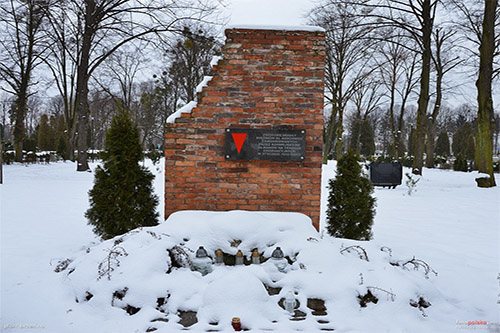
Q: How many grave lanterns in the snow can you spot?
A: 7